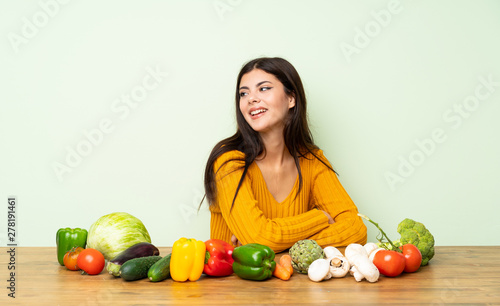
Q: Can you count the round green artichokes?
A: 1